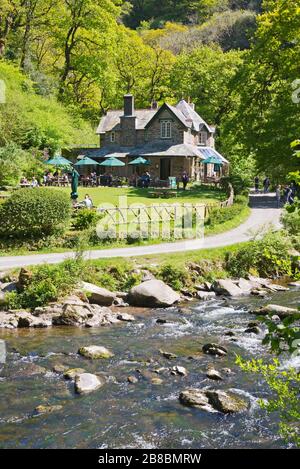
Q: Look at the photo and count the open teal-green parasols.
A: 5